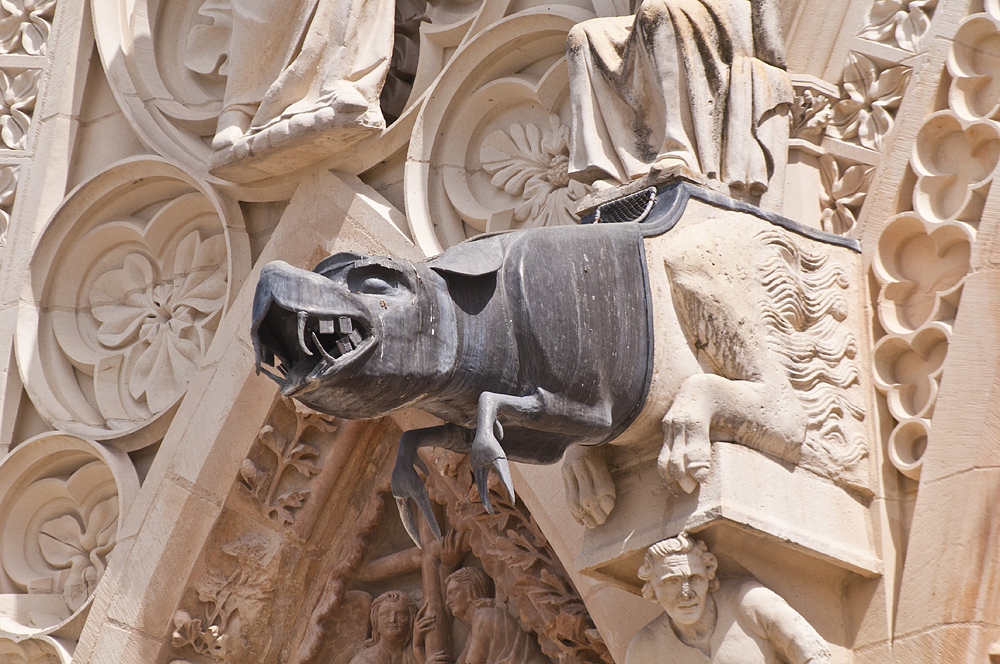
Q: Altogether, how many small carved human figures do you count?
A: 3